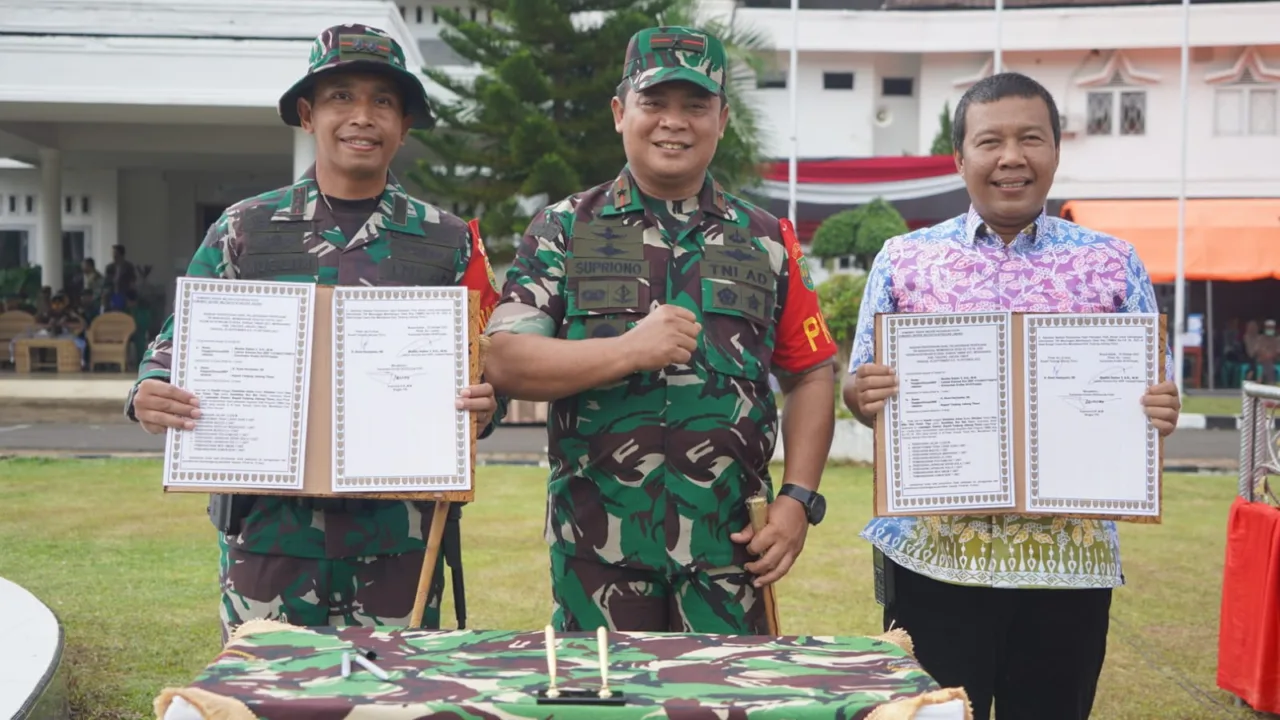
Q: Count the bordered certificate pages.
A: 4